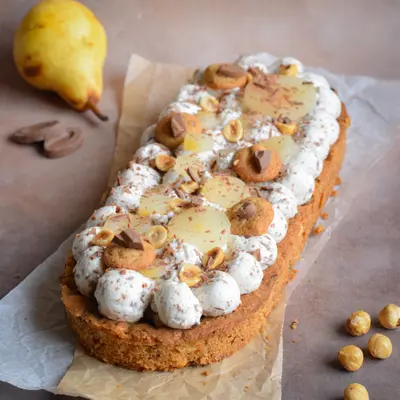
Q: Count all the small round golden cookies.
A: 5